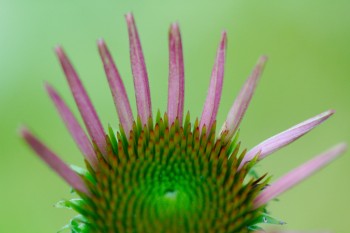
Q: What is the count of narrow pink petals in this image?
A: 10